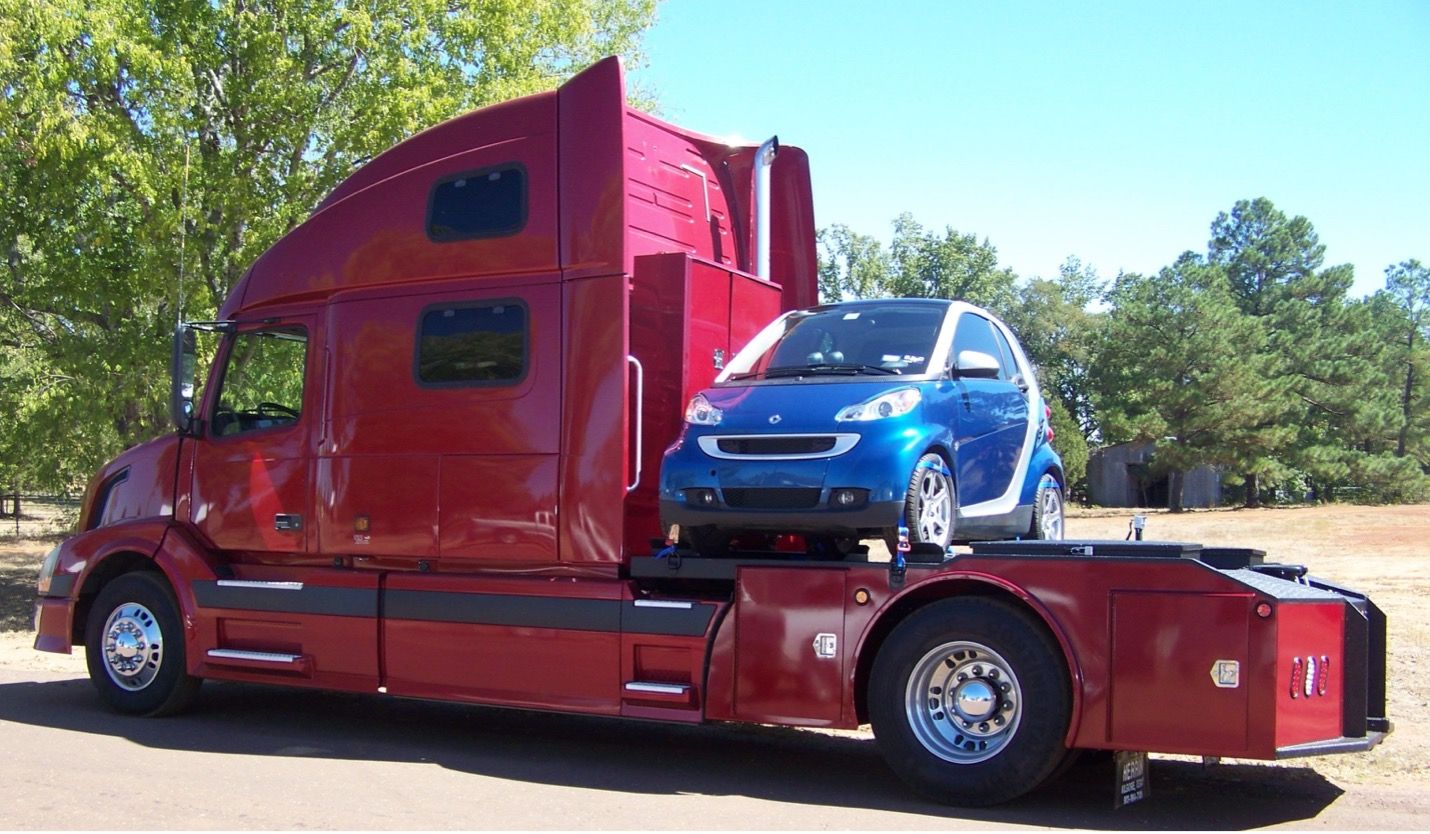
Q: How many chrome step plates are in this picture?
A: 4